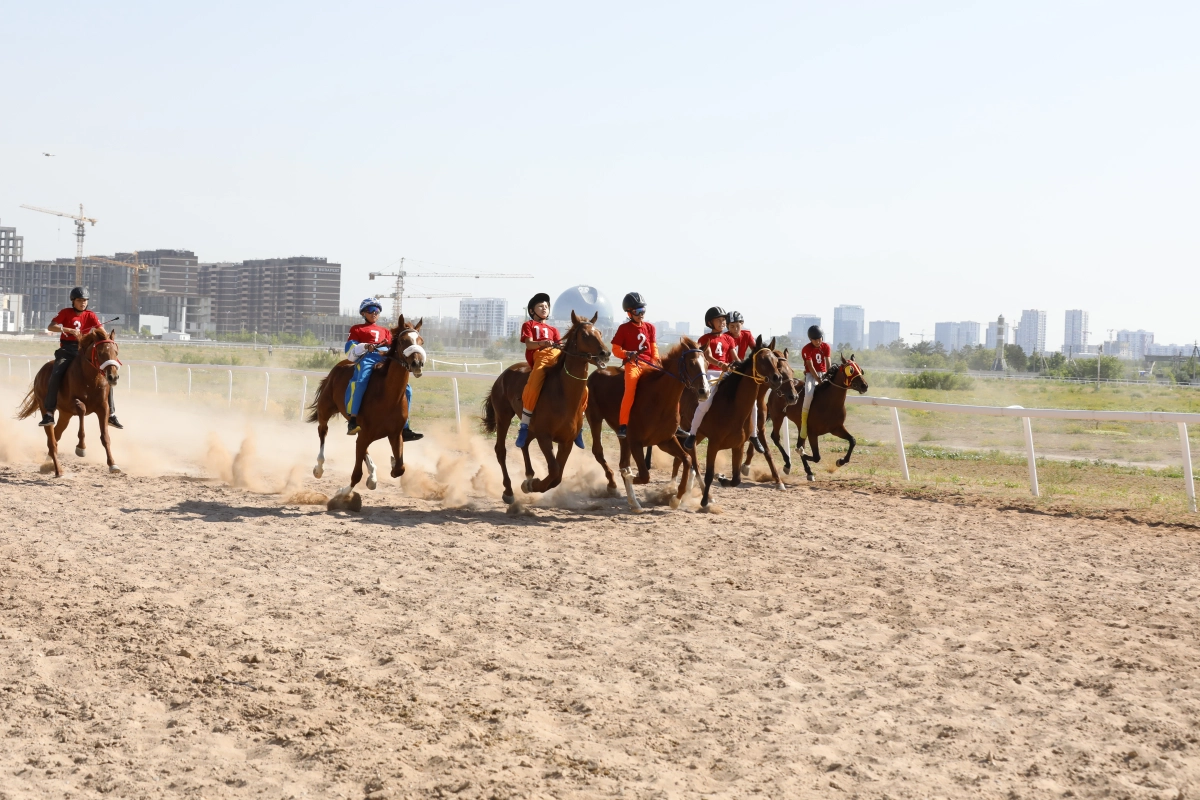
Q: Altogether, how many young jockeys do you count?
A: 7